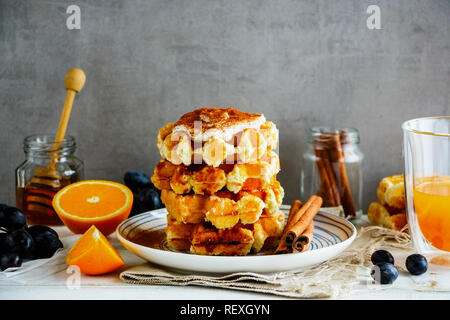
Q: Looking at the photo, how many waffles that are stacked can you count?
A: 4